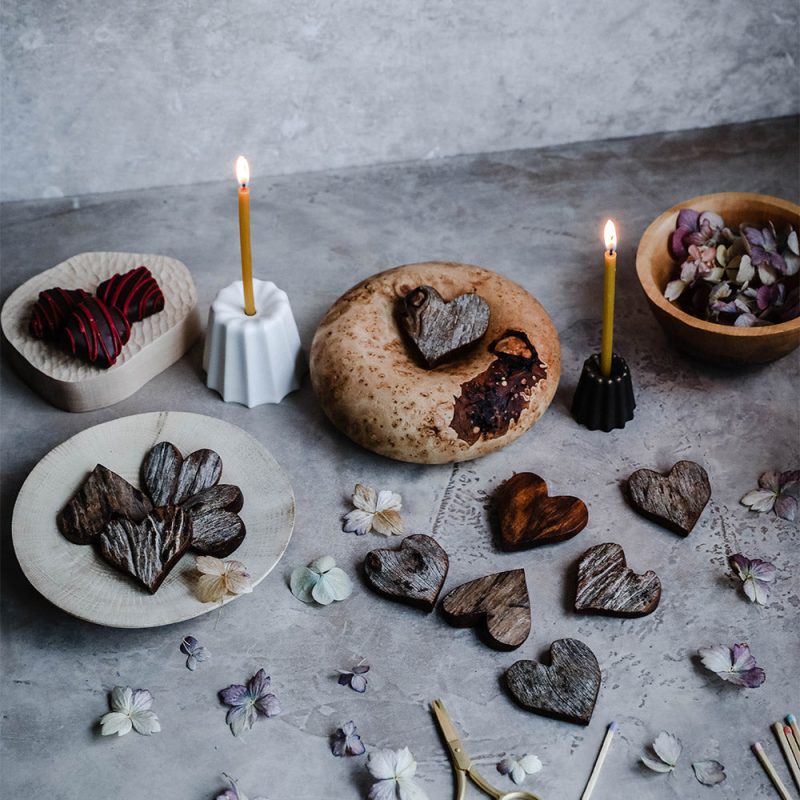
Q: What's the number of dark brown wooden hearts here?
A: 11